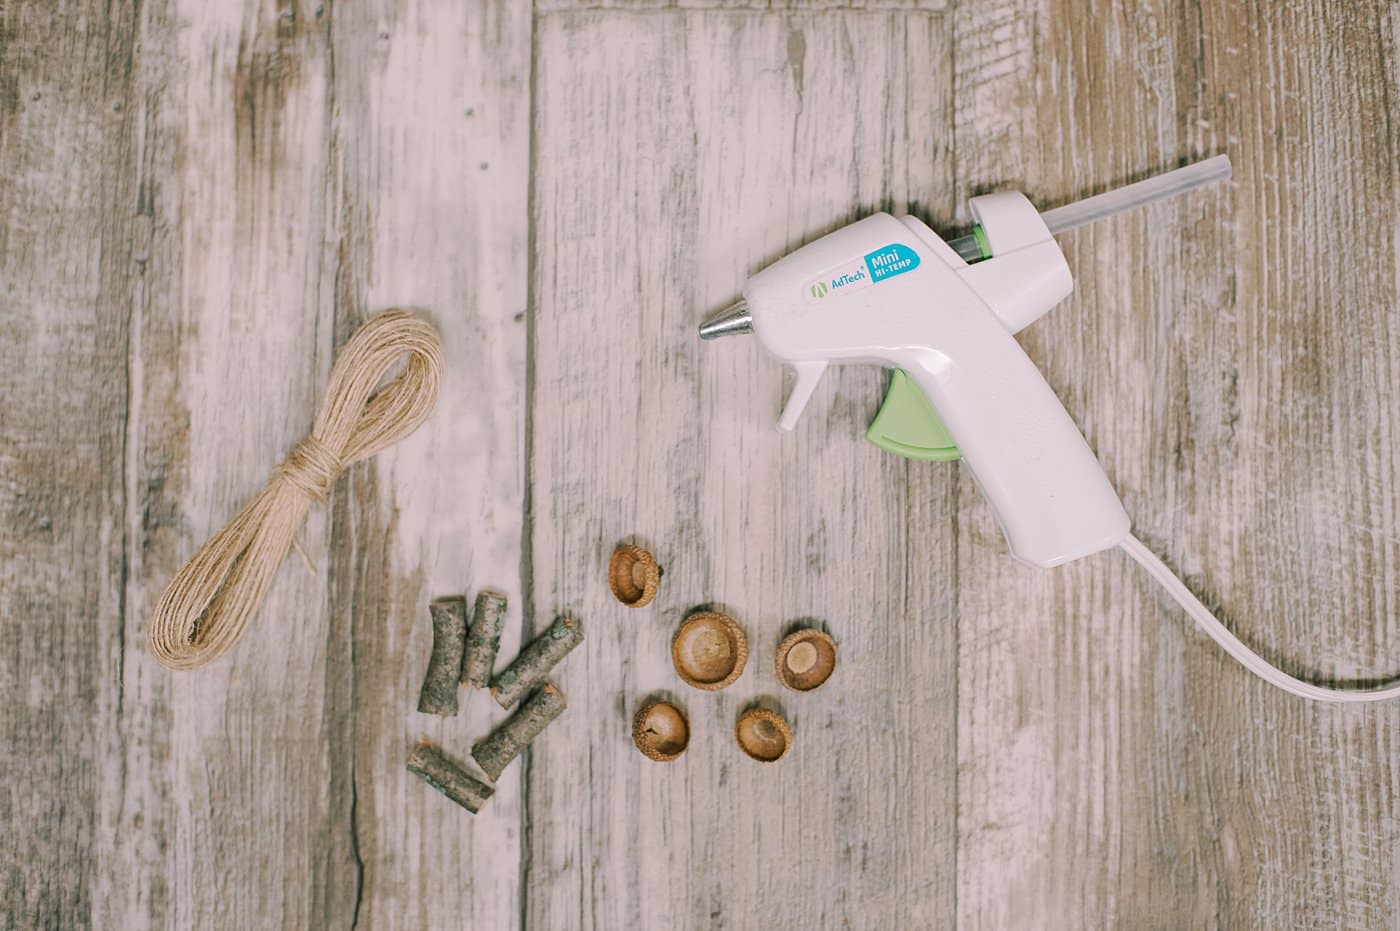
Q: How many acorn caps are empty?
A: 5